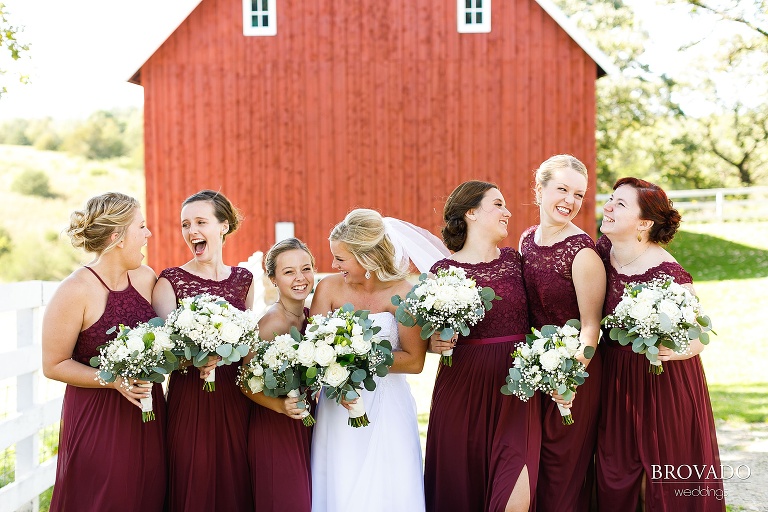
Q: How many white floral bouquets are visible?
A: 7